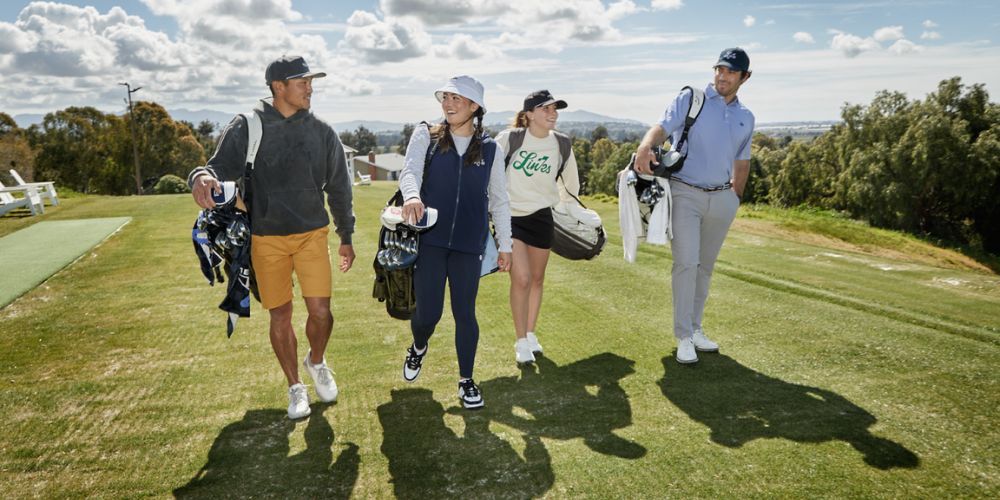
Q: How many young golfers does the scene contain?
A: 4